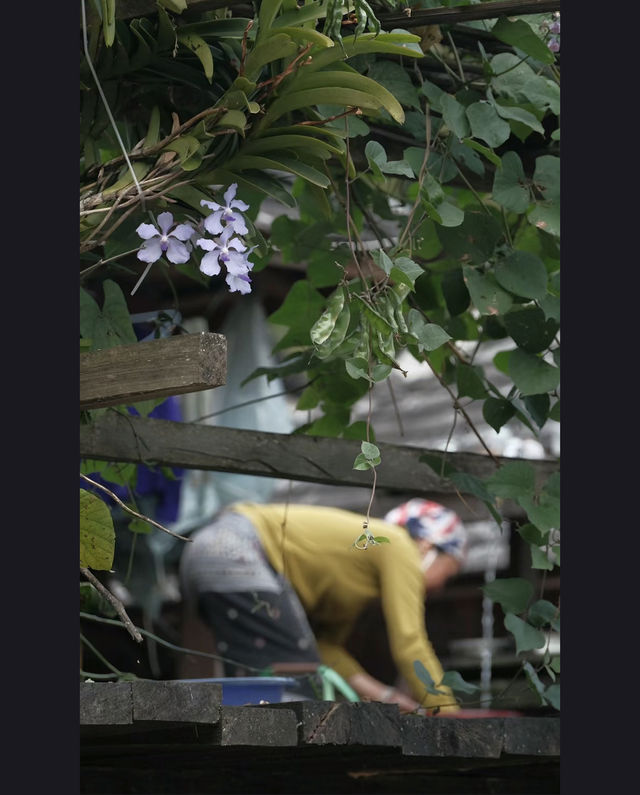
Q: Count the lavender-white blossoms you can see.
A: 4